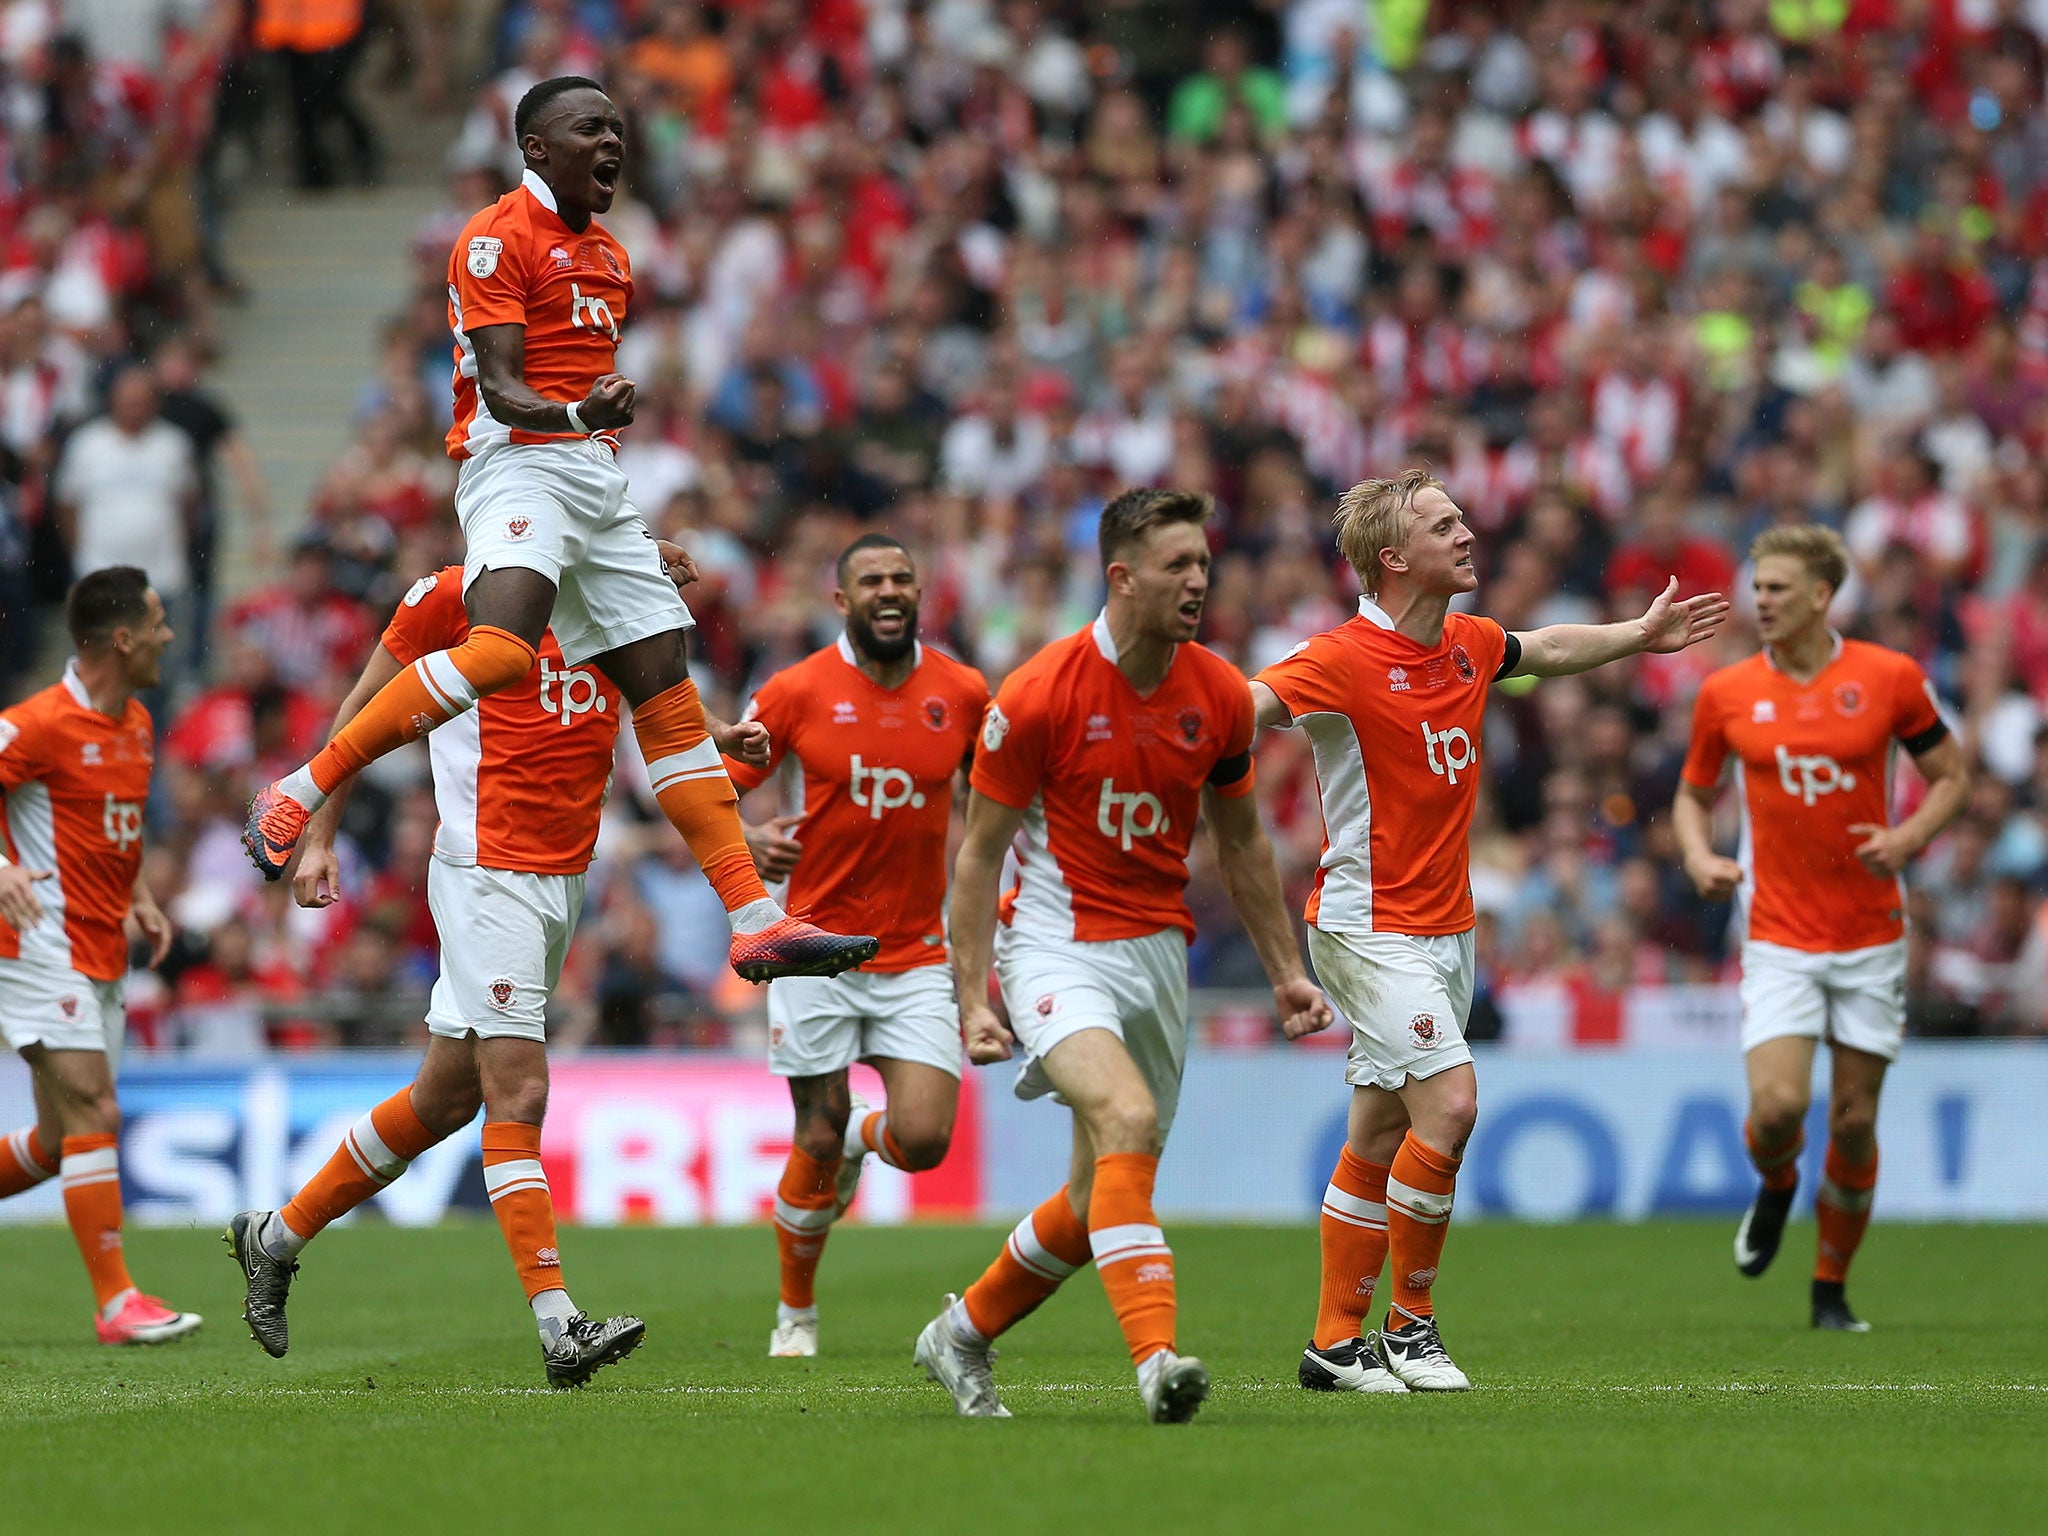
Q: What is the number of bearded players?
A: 1